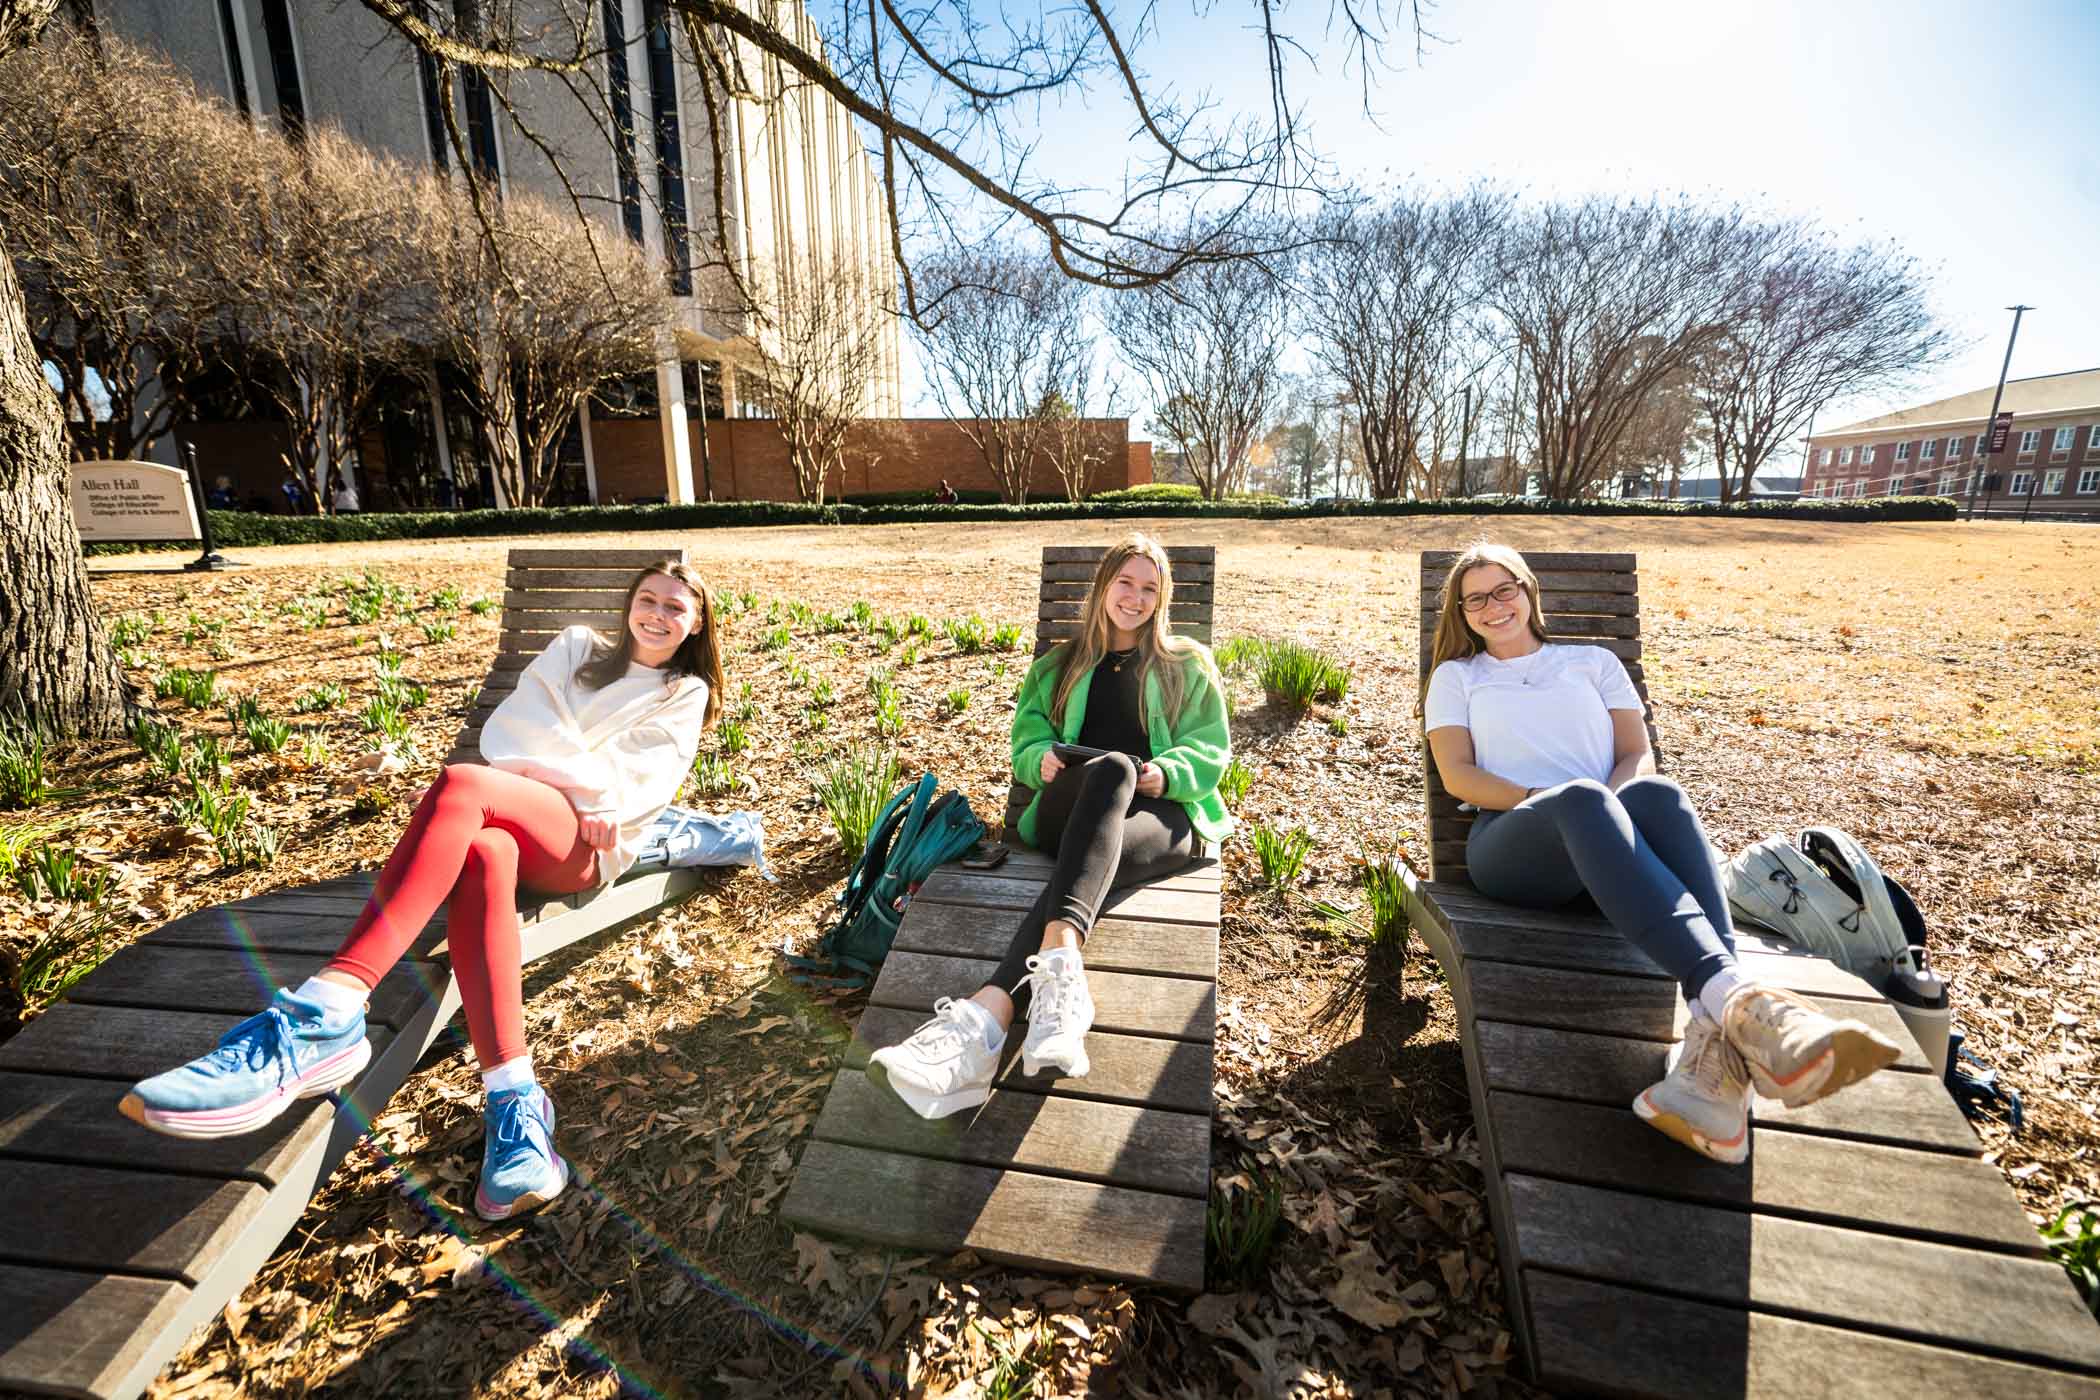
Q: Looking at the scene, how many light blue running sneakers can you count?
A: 2